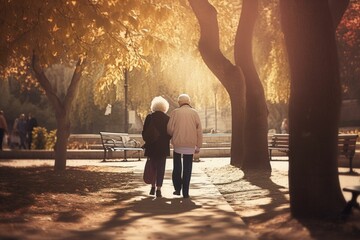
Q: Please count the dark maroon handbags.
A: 1